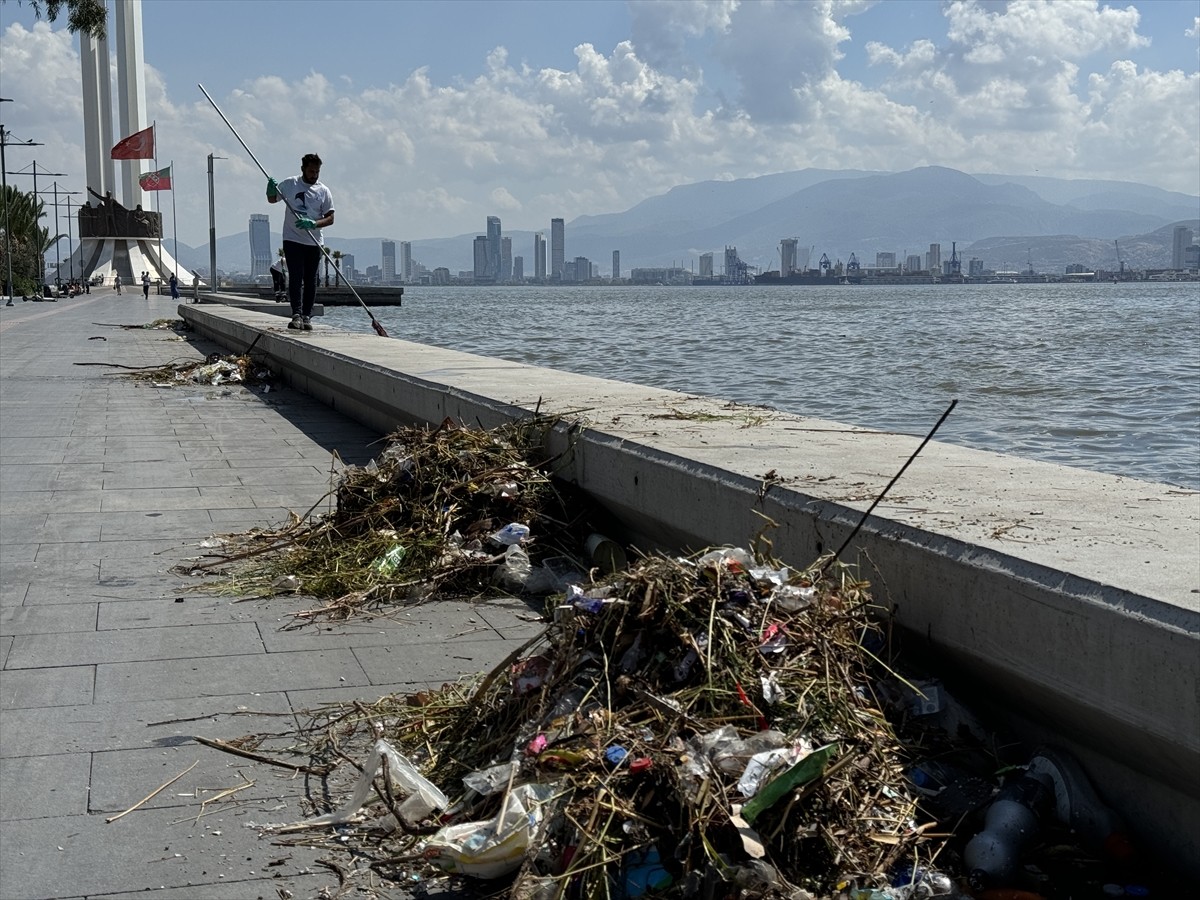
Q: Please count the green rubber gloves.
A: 2